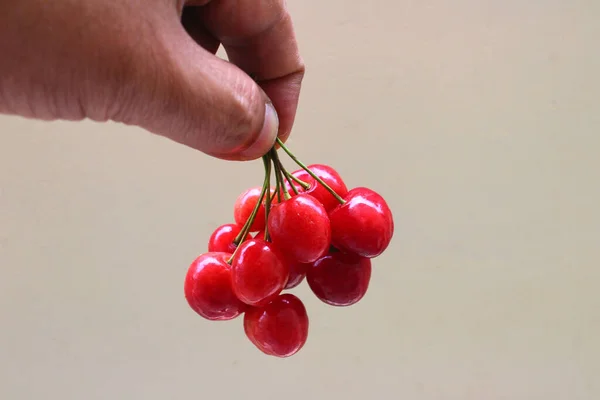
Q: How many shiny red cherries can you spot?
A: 10